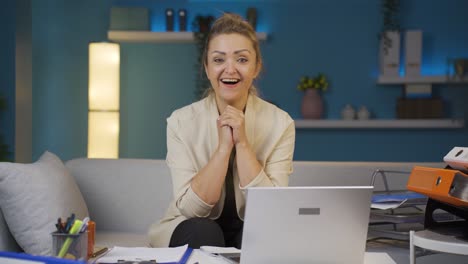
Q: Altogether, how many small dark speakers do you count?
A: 2